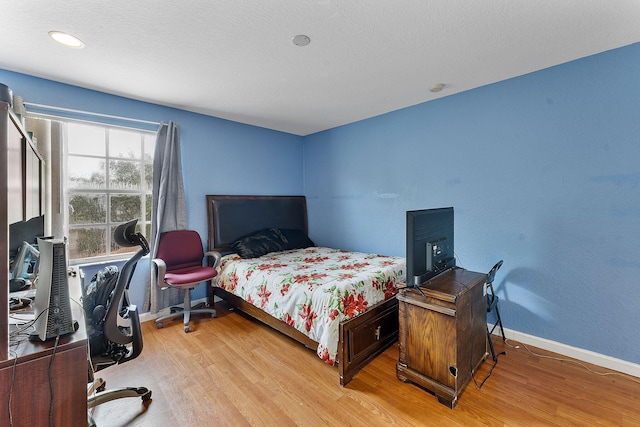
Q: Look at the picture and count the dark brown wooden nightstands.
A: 1